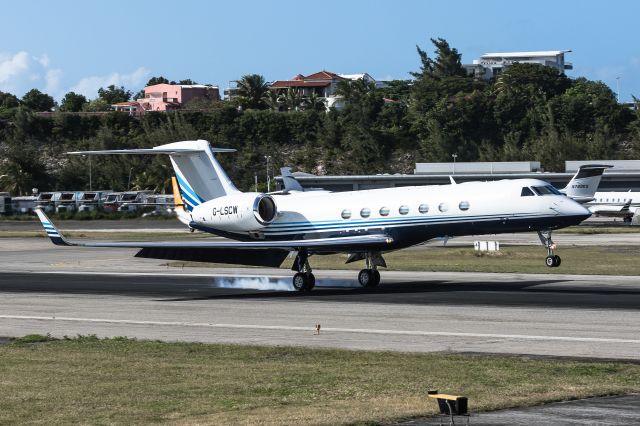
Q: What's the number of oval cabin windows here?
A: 7